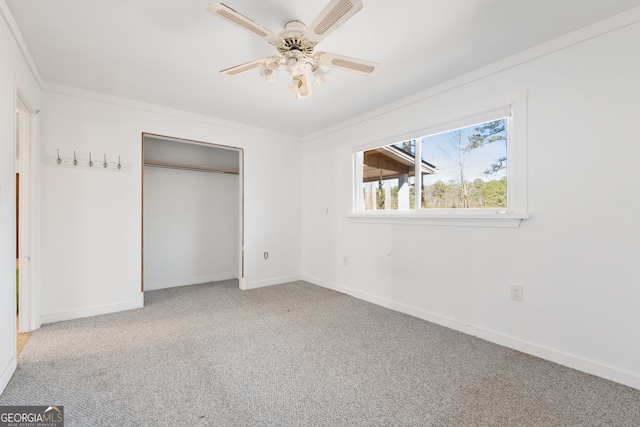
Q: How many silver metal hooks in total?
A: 5